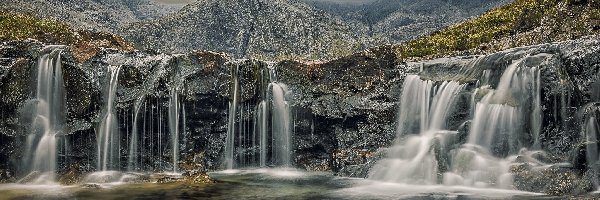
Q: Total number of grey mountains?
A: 3